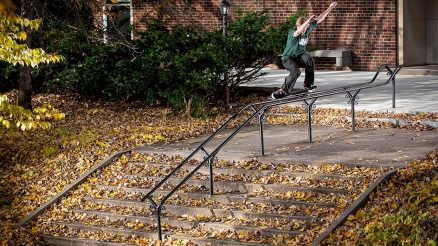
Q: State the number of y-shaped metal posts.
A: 6